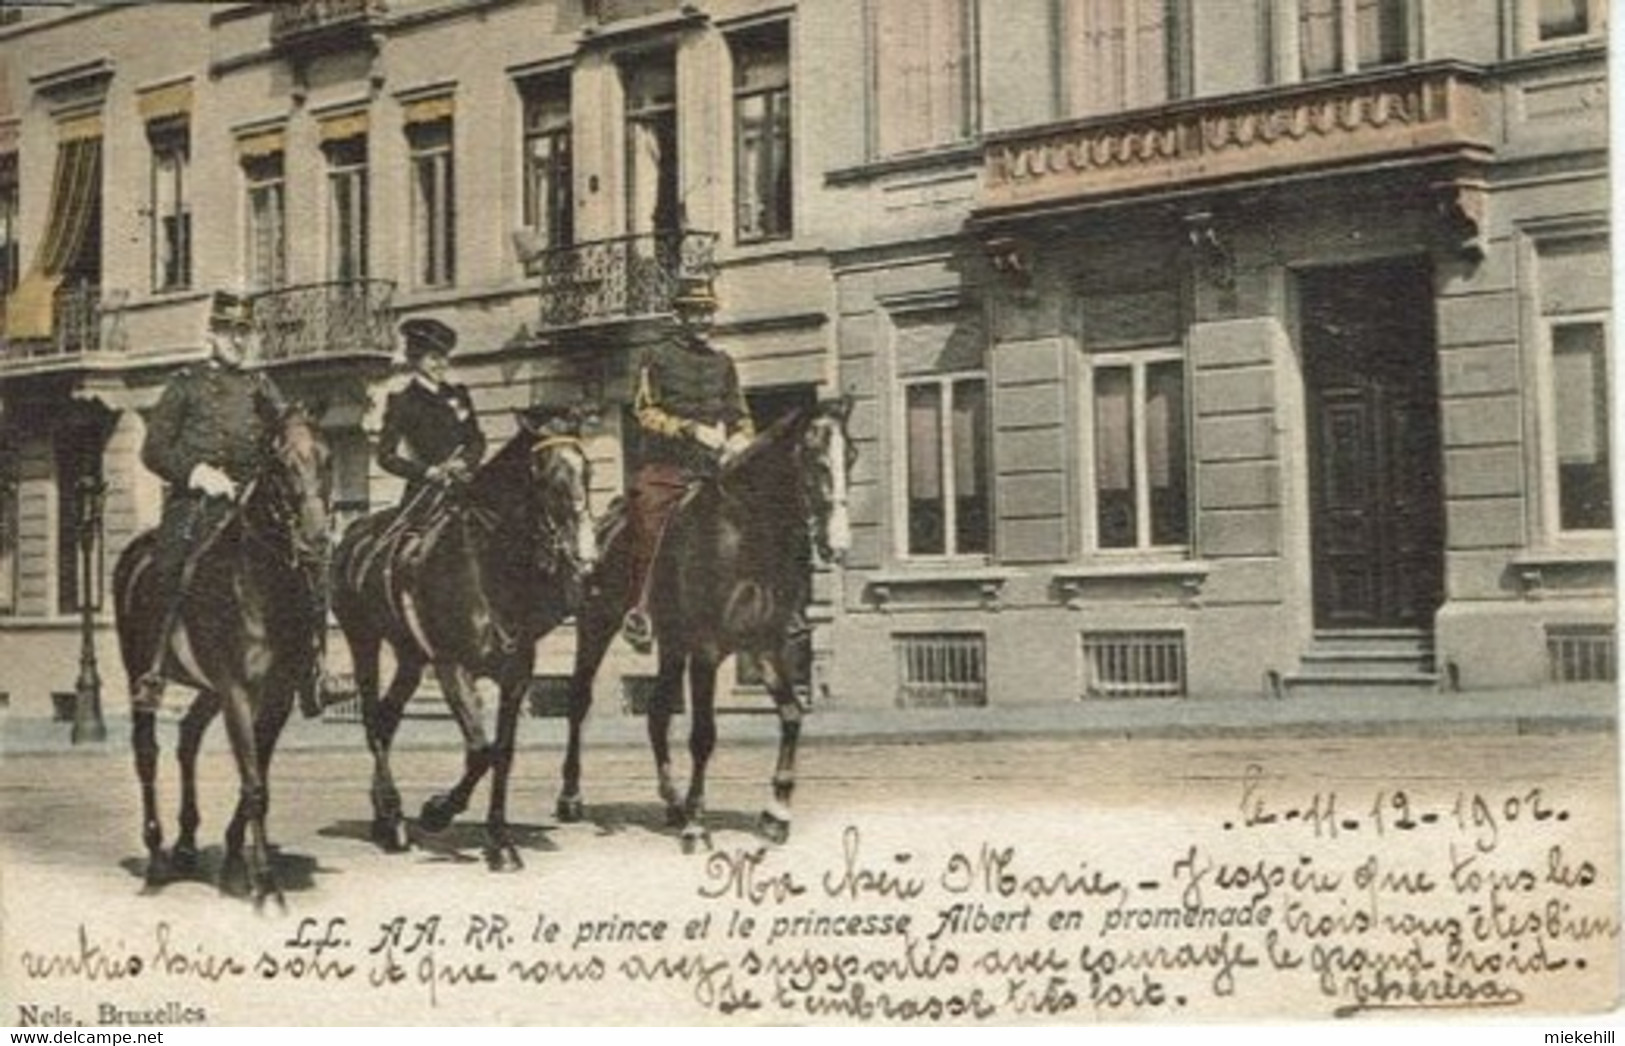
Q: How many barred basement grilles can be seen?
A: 3